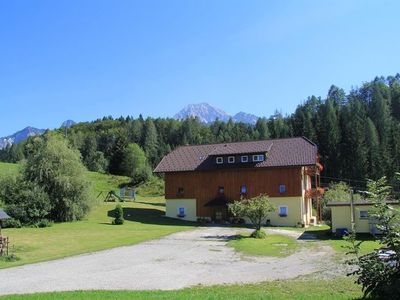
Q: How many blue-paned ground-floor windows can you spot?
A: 2